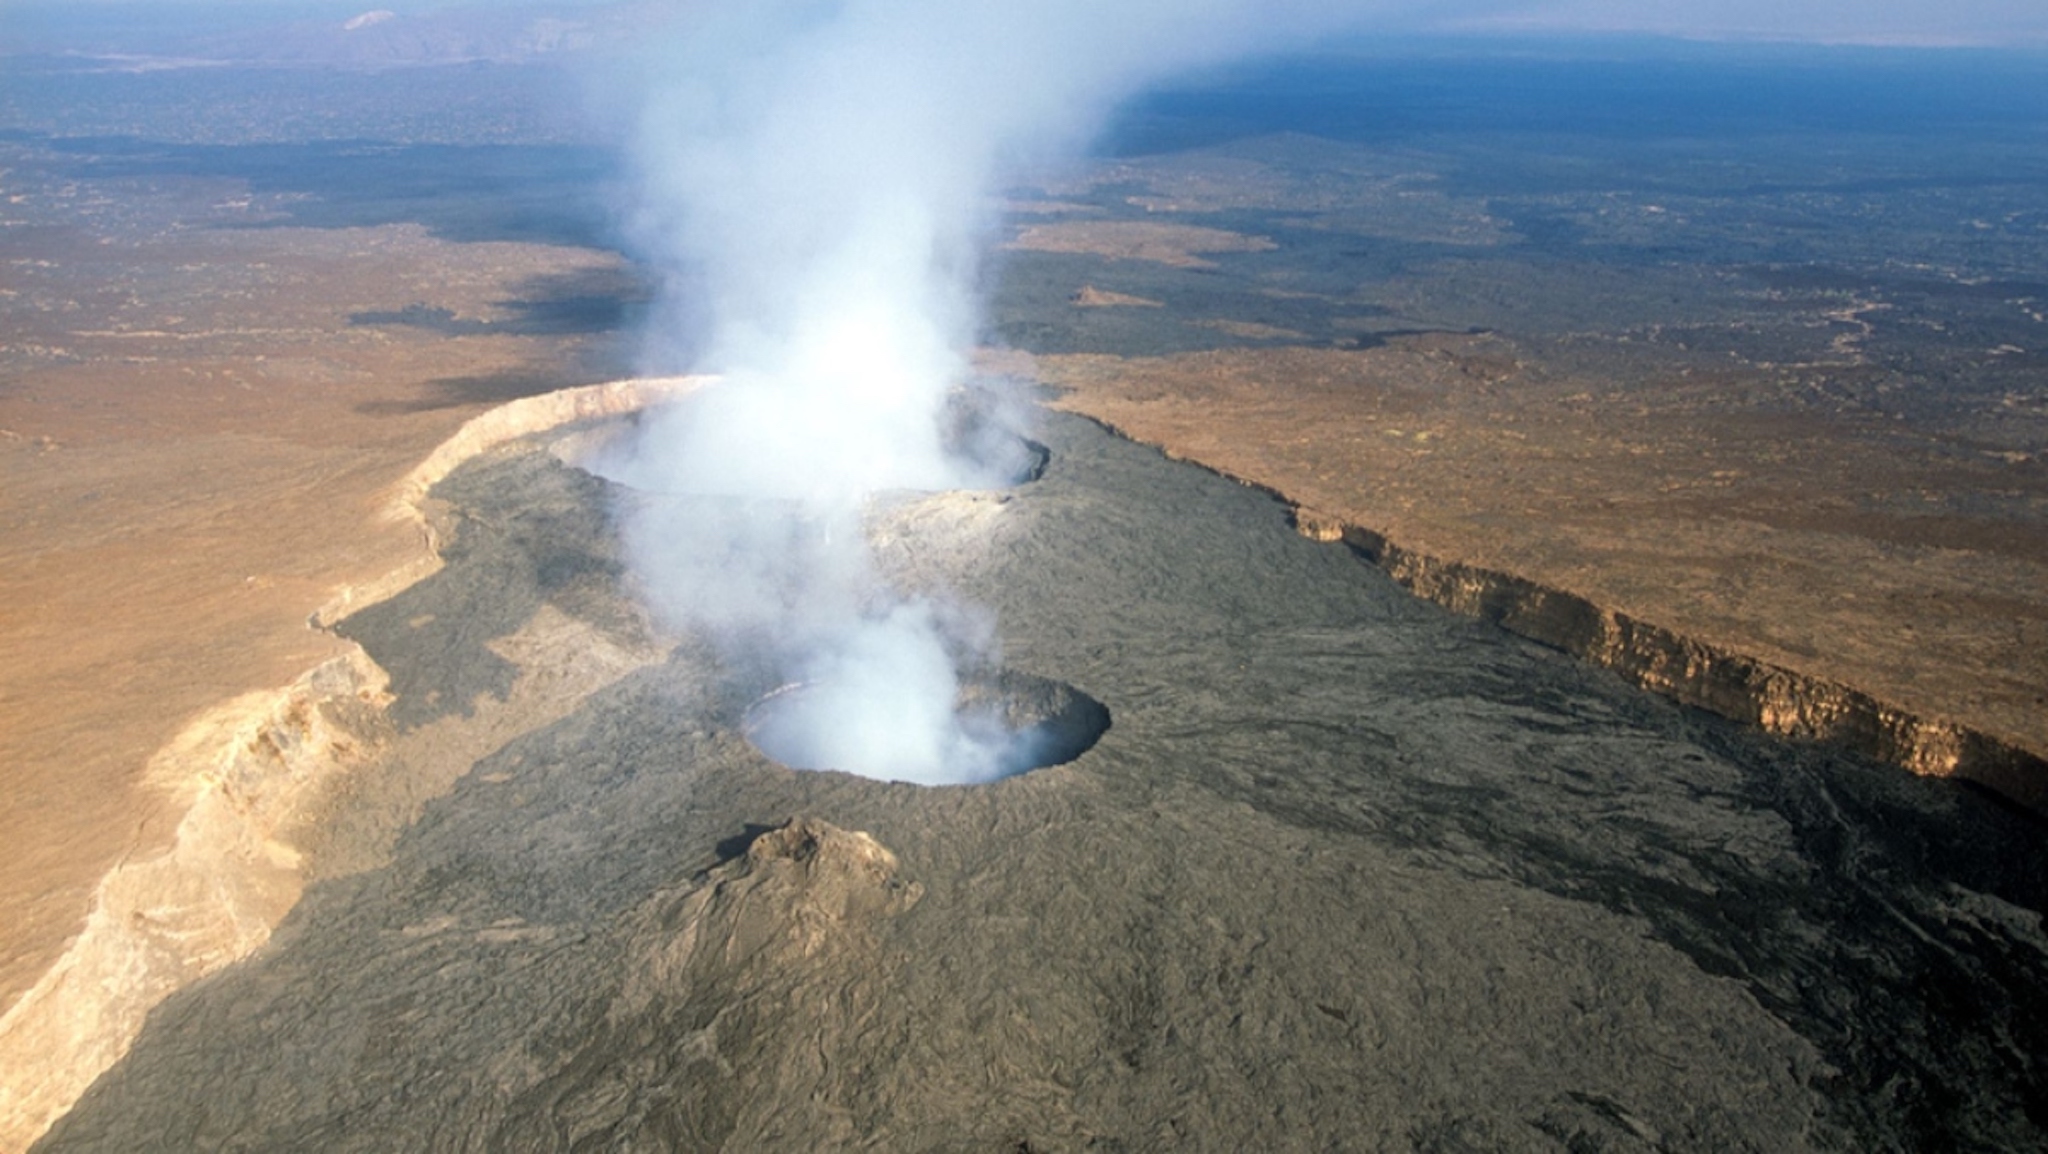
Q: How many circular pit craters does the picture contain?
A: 2